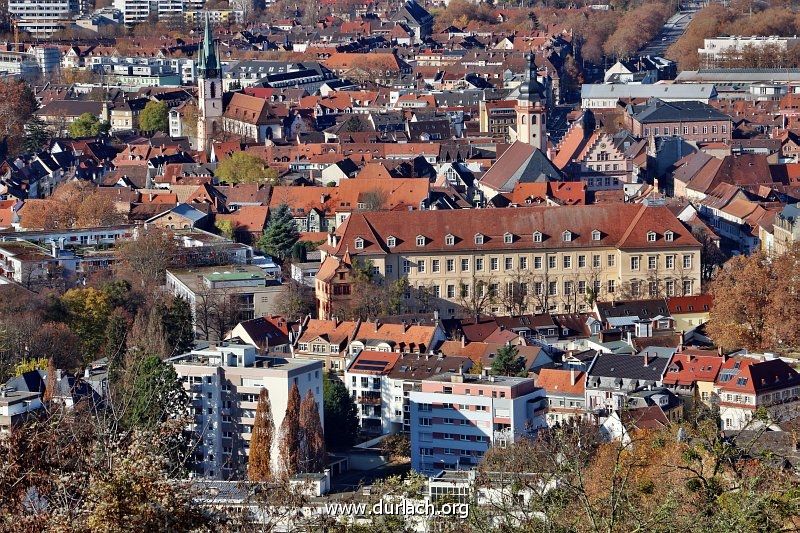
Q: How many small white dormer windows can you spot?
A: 11